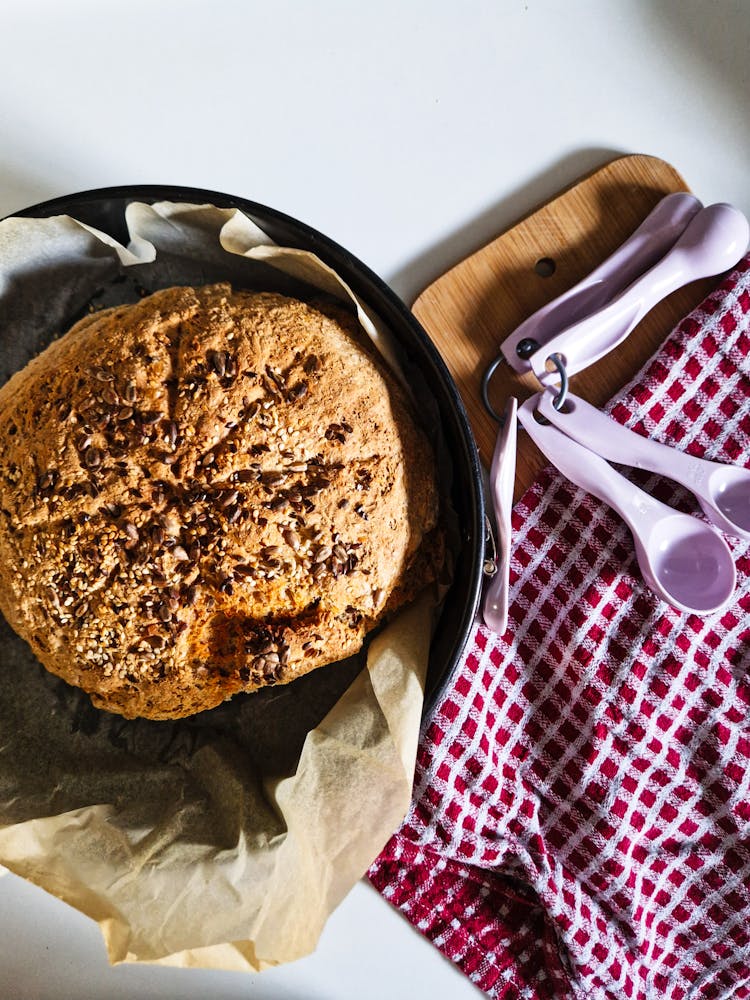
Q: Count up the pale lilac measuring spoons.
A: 5